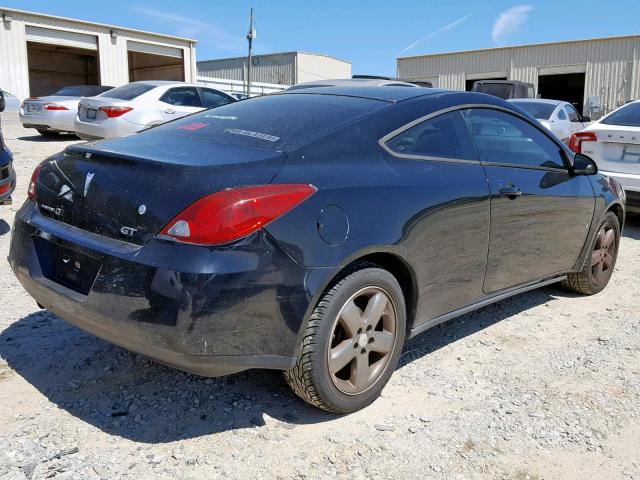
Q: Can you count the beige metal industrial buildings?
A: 3